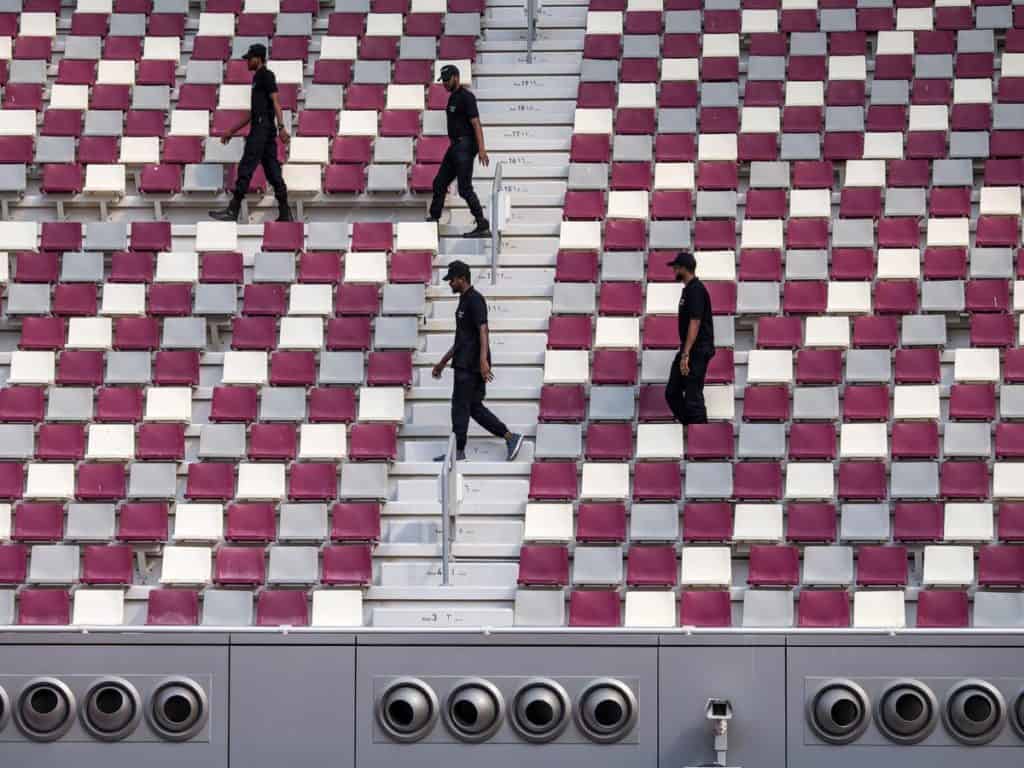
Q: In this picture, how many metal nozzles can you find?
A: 12